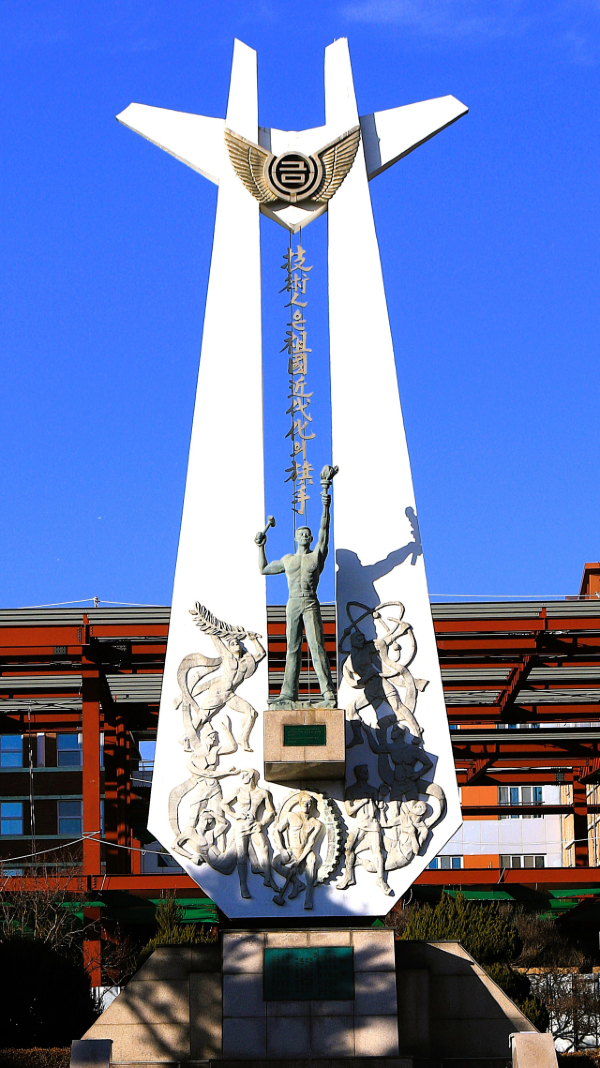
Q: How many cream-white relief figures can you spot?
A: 9